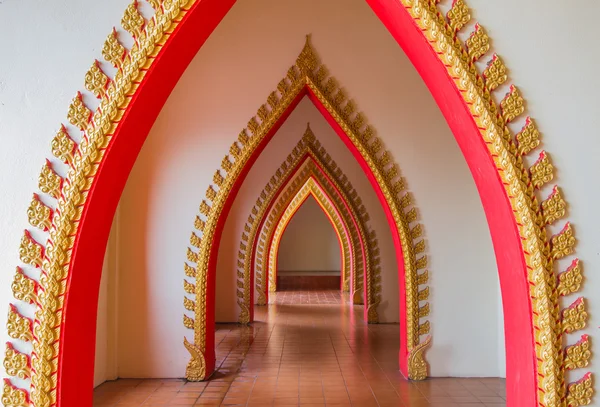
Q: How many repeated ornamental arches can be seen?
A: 5